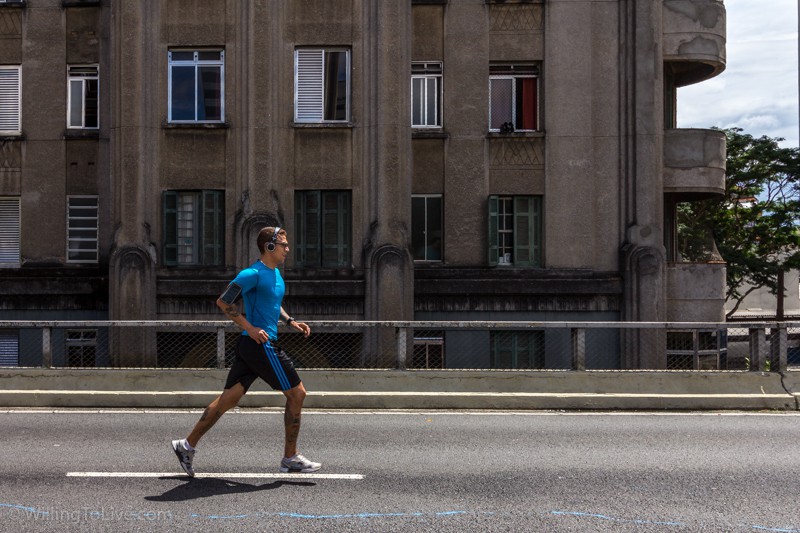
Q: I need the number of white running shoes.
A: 2